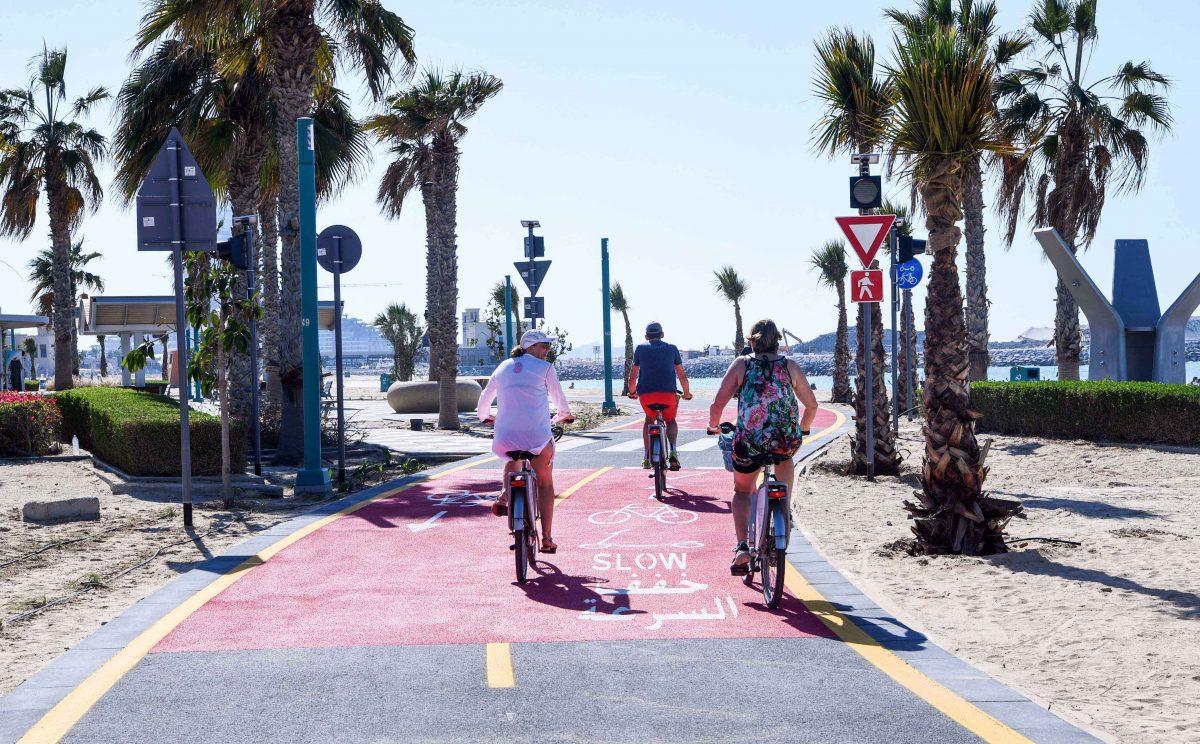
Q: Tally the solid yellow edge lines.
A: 2